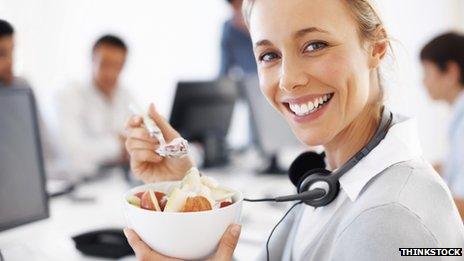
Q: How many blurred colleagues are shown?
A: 4